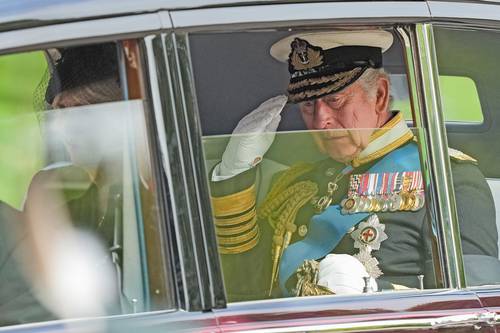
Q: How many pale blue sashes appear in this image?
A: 1